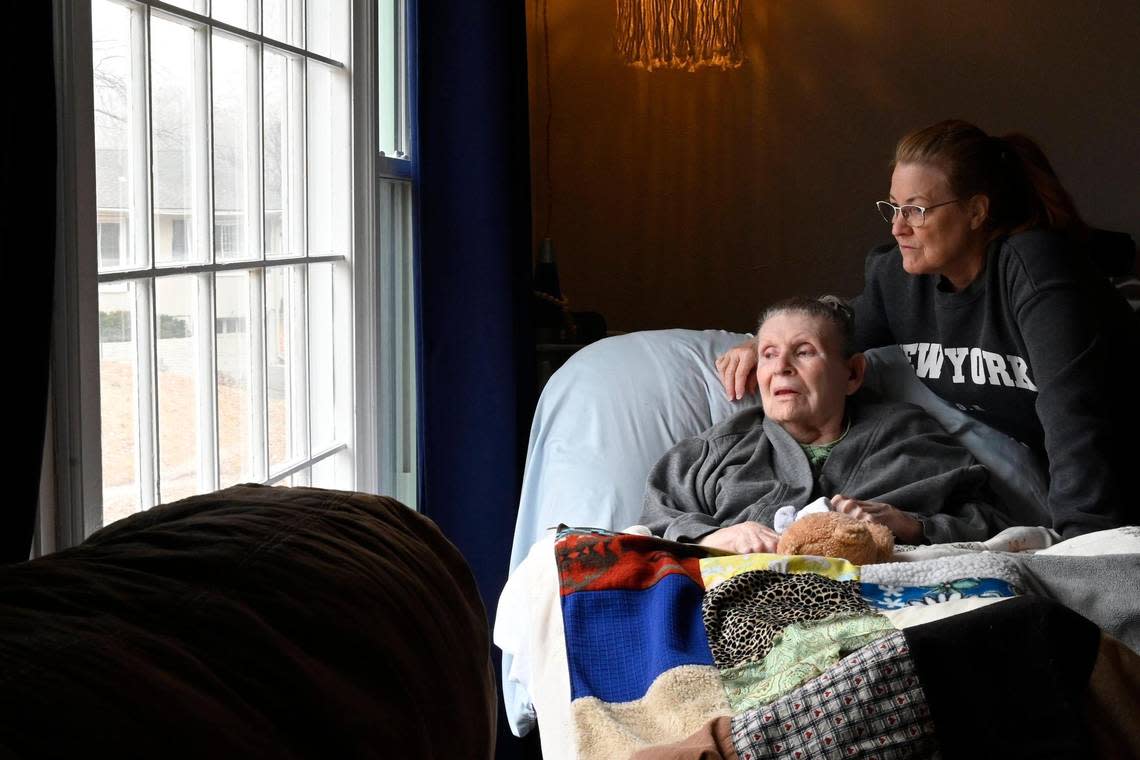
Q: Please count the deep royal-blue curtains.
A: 1